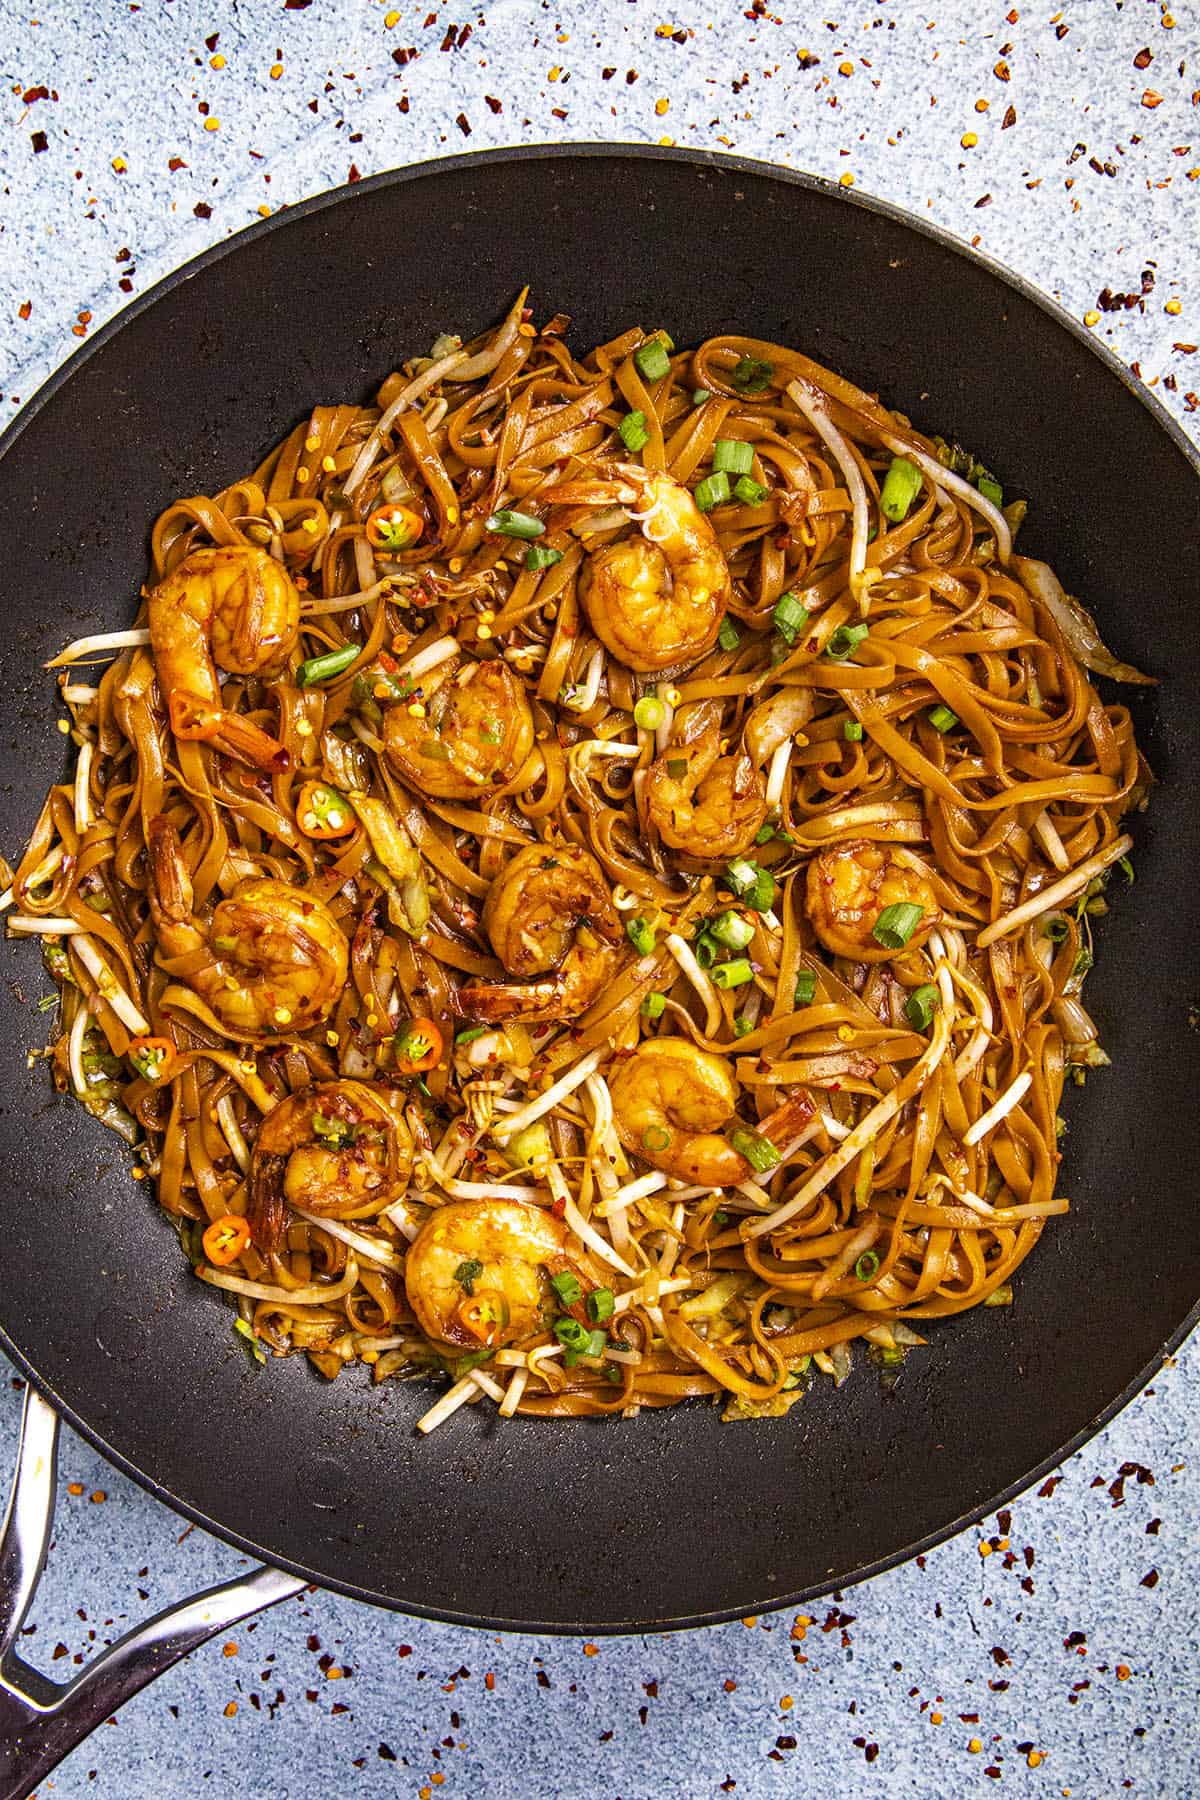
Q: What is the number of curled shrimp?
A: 10